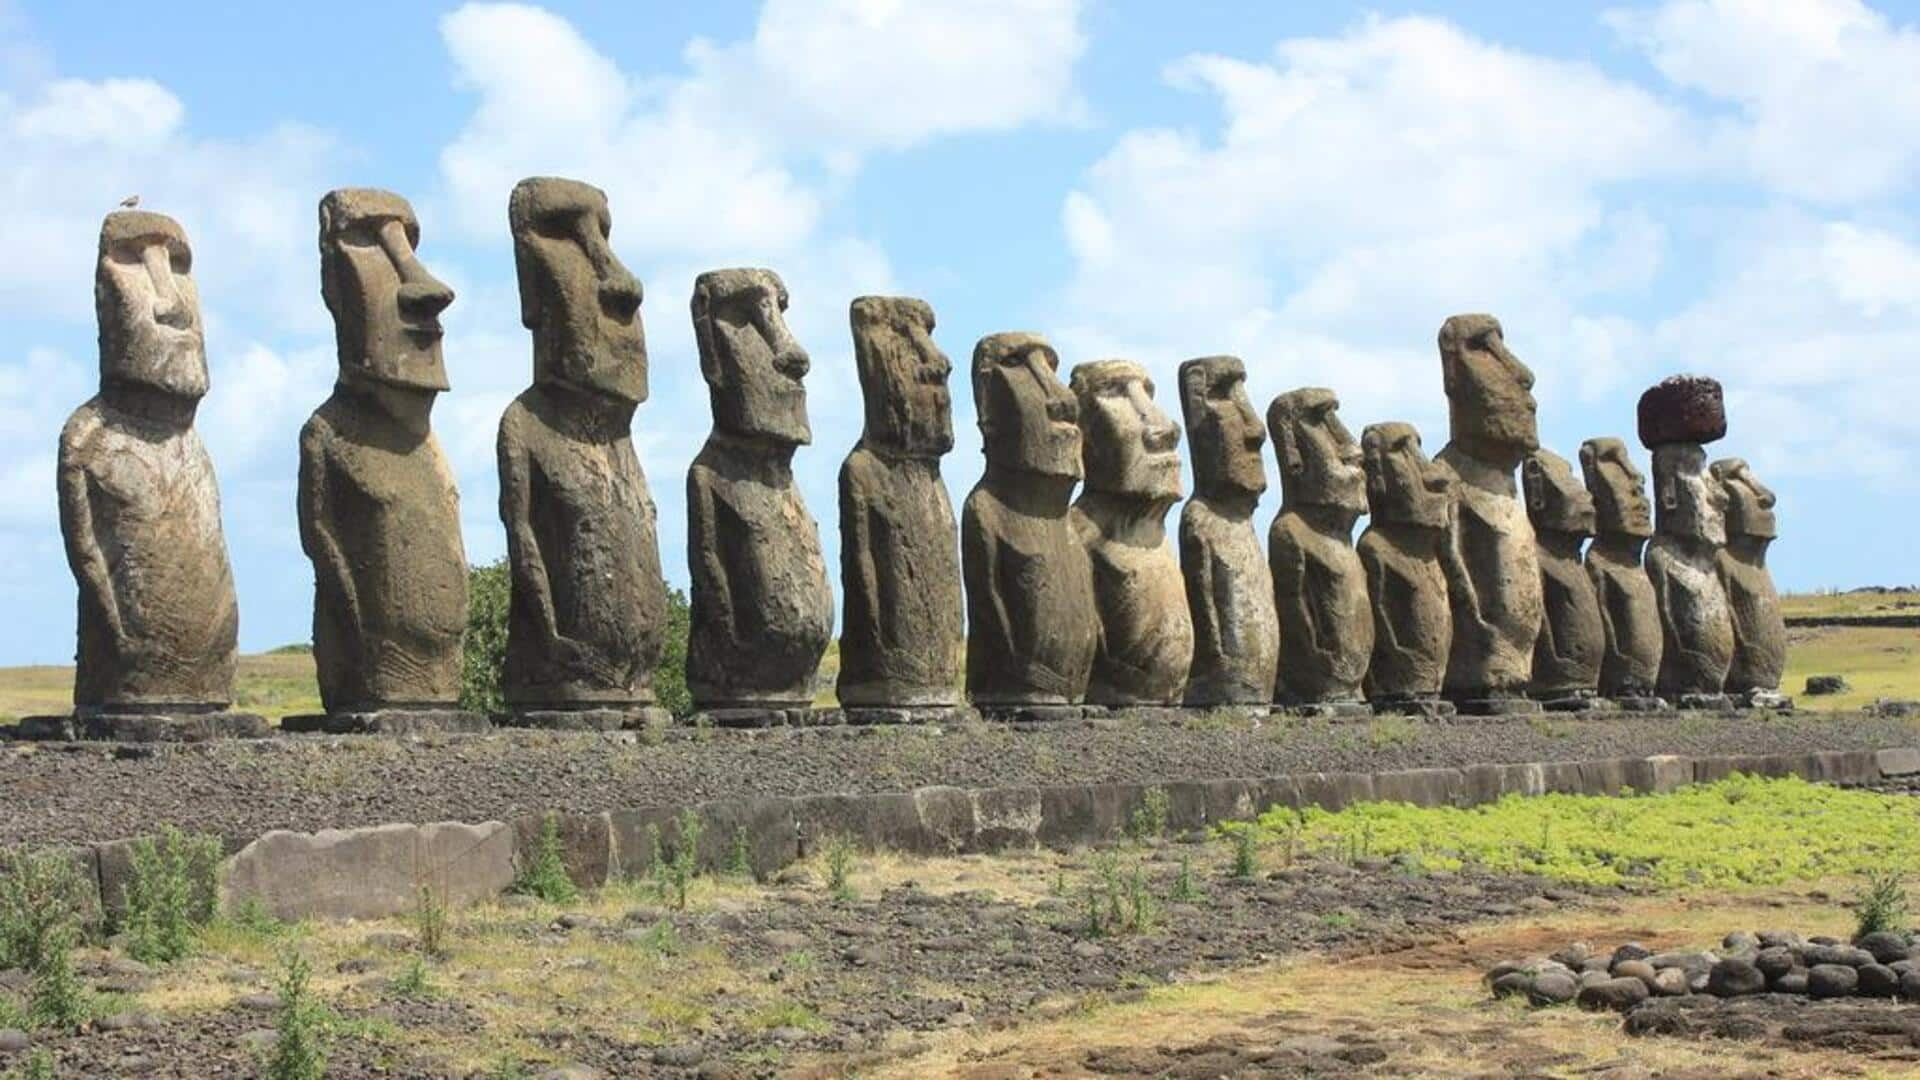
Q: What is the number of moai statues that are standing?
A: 15